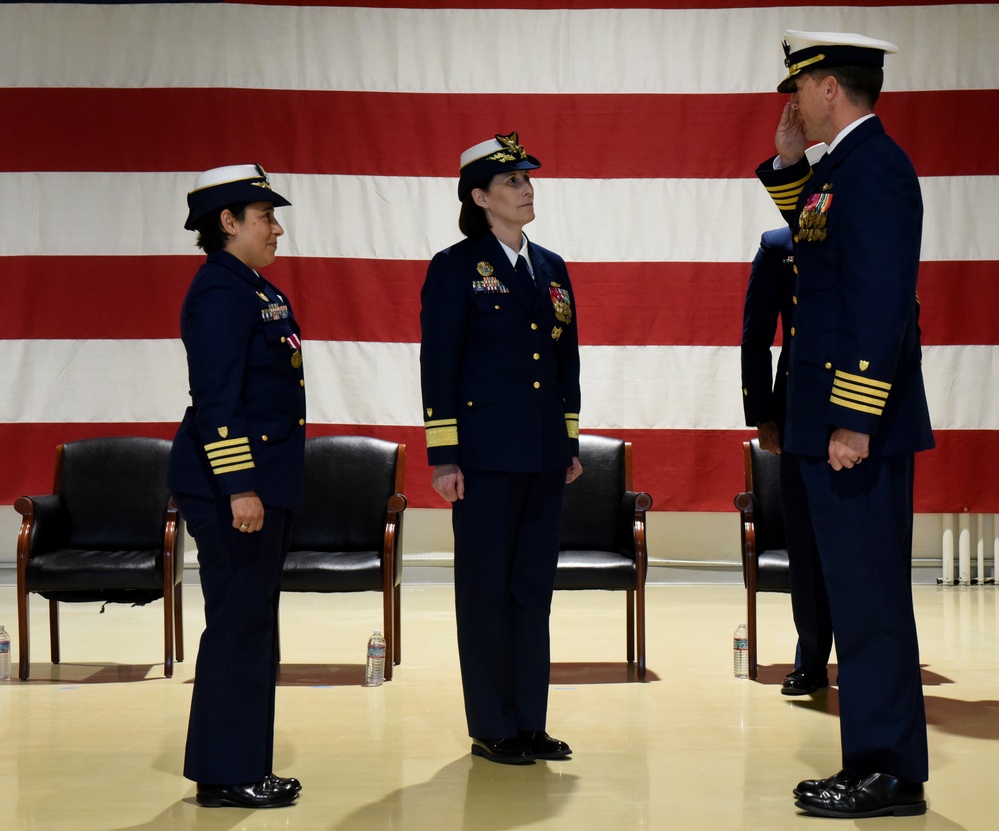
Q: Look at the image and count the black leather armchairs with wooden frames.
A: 4